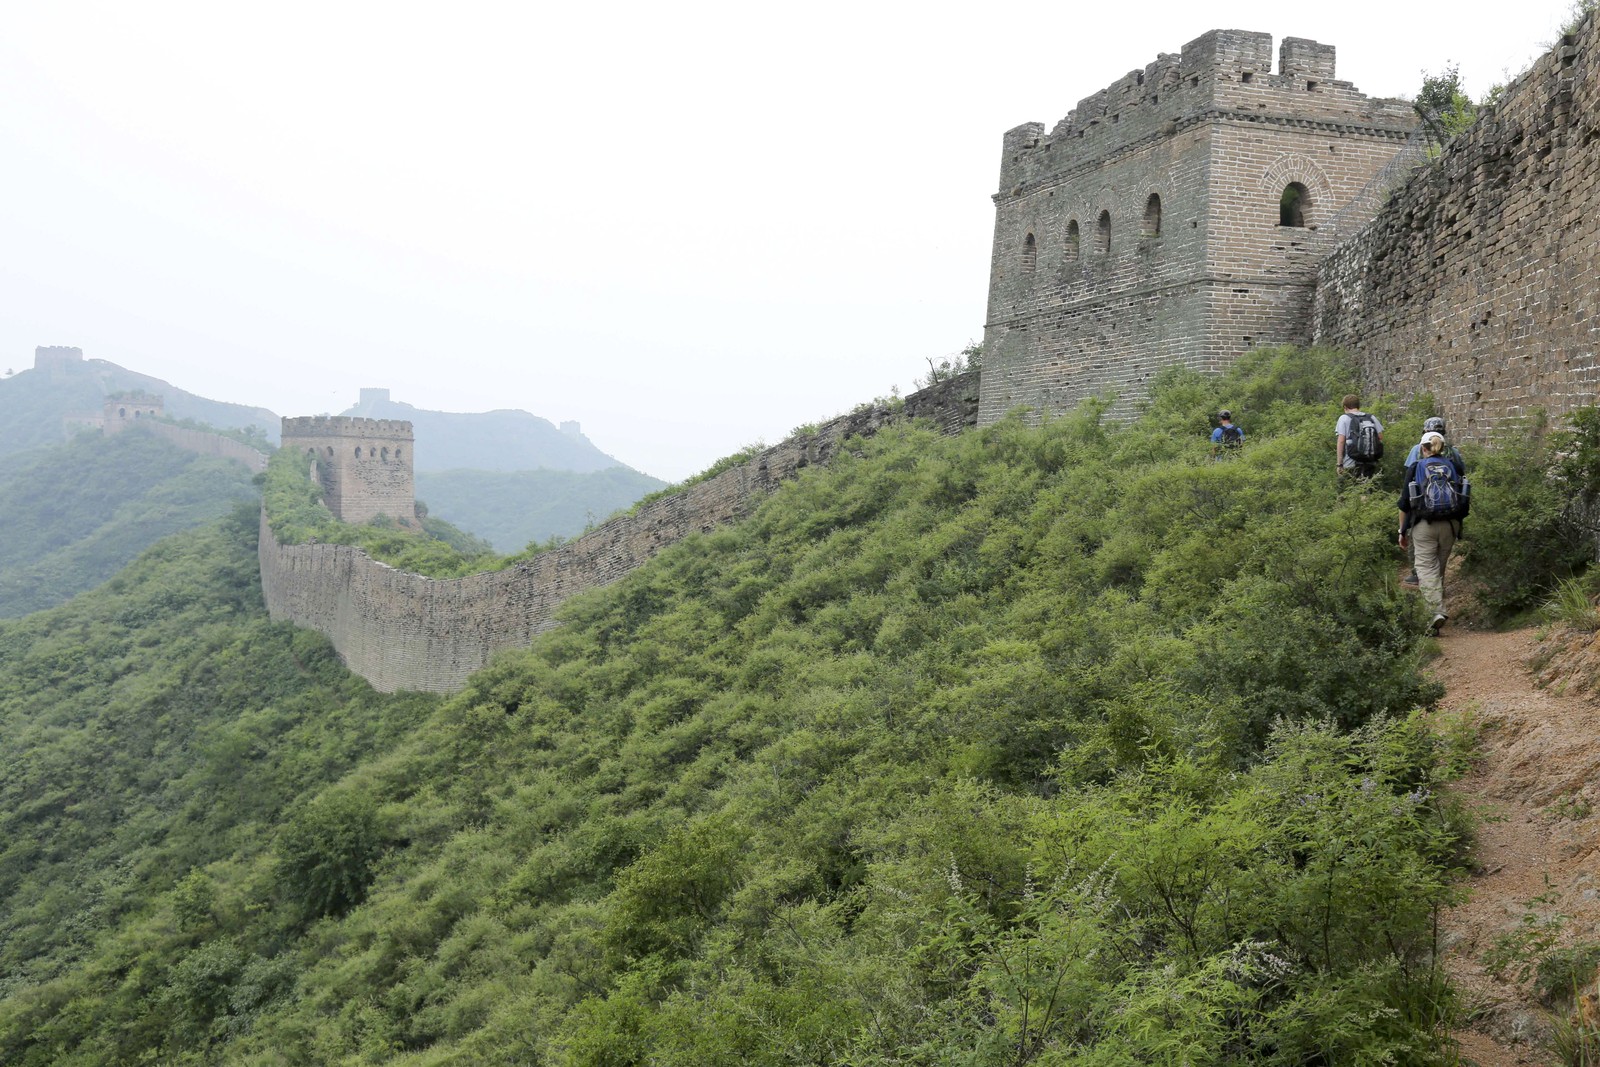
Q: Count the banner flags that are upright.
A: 0